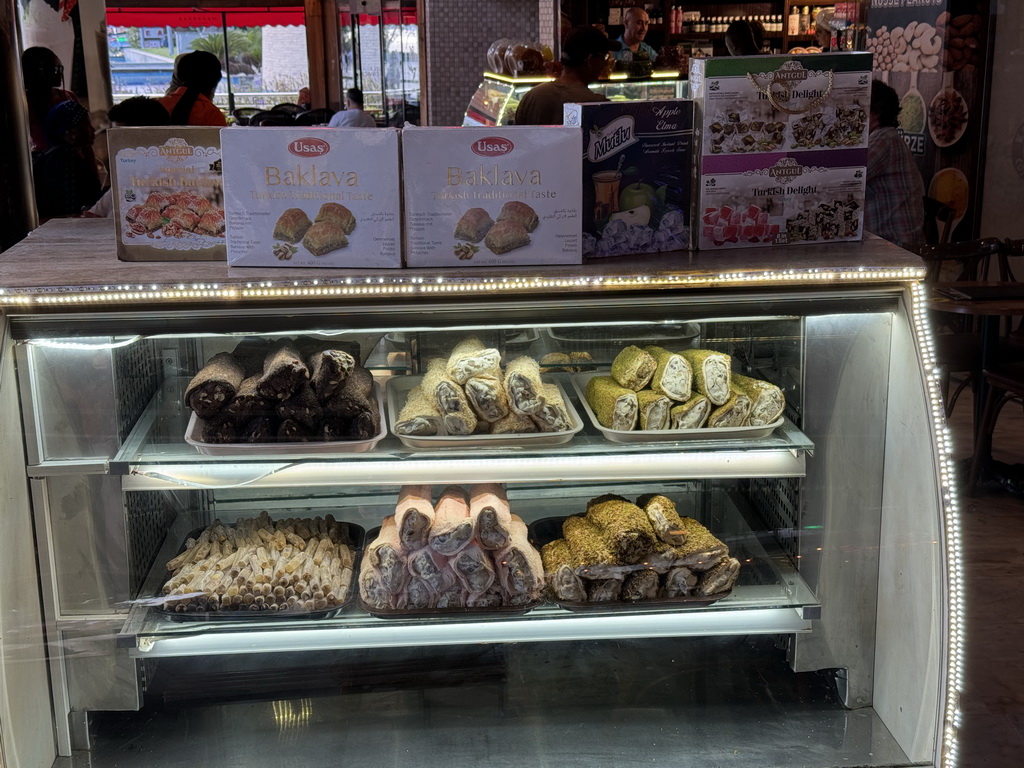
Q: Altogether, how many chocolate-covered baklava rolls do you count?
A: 11